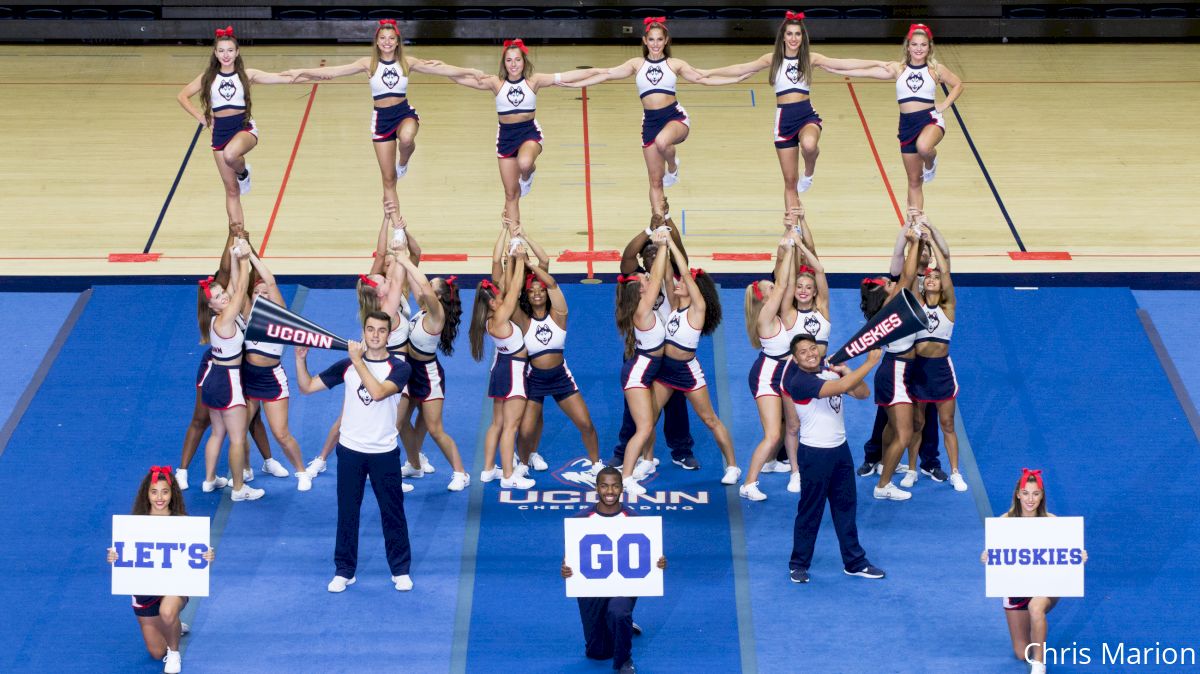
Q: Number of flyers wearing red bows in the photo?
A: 6